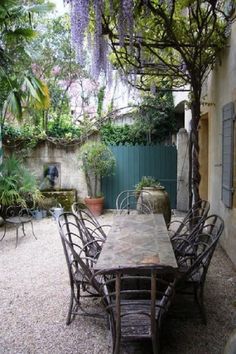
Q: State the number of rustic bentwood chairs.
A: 6